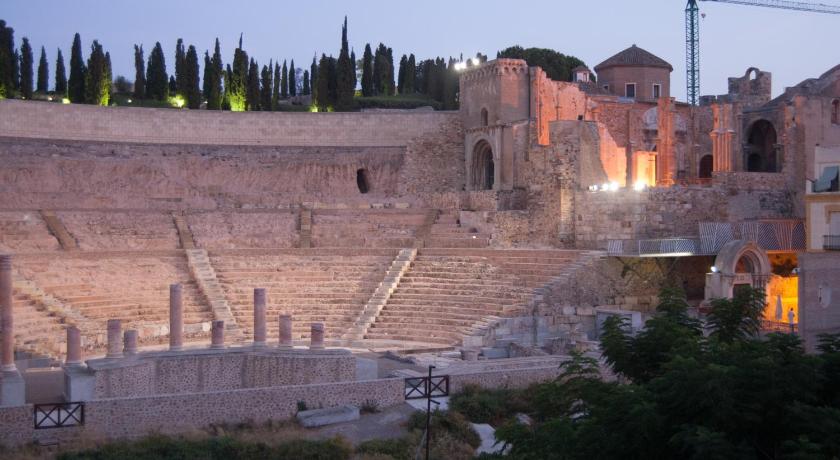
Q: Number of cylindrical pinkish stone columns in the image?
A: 9